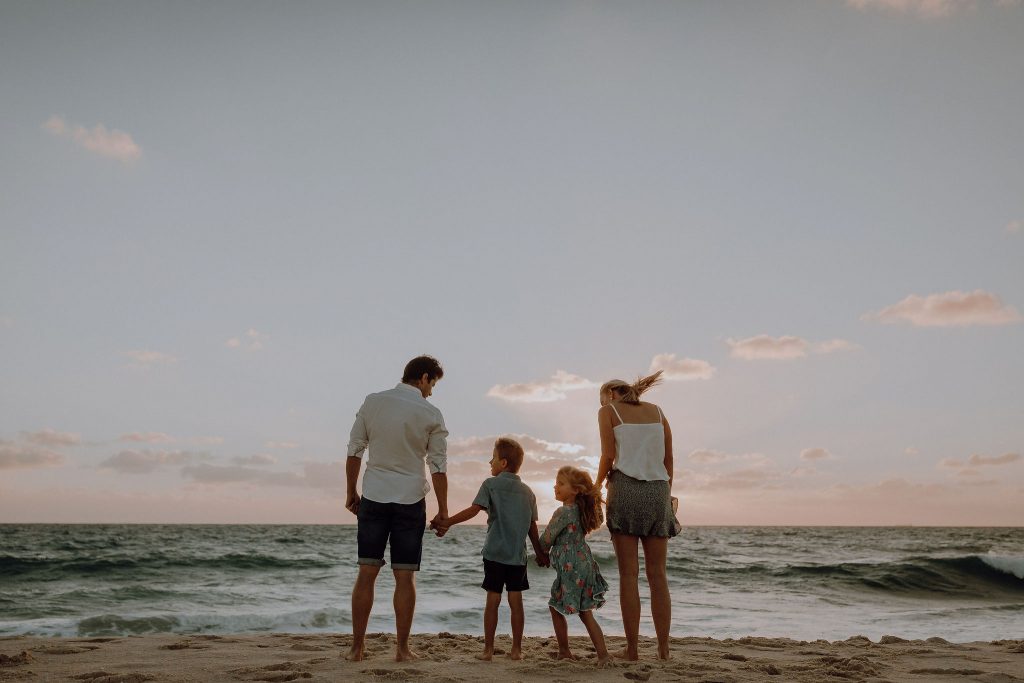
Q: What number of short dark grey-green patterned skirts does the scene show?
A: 1